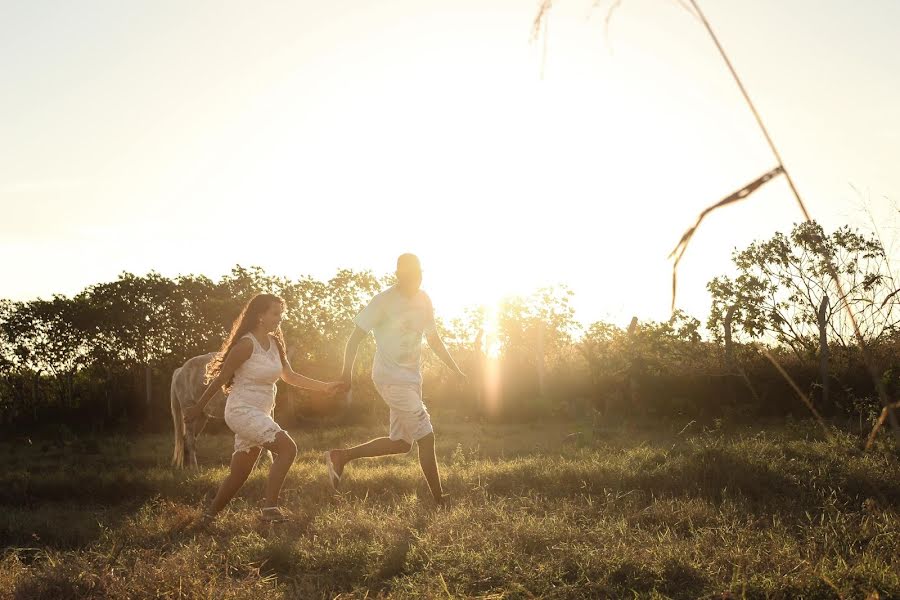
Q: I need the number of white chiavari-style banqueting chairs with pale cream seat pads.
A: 0